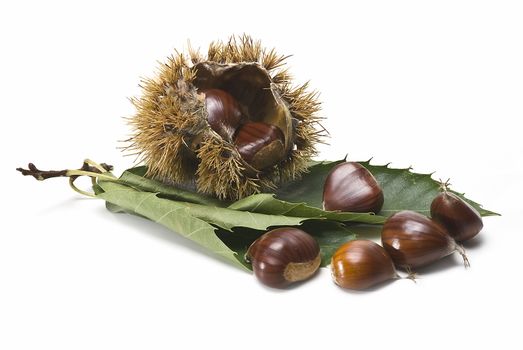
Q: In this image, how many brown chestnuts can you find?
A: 7